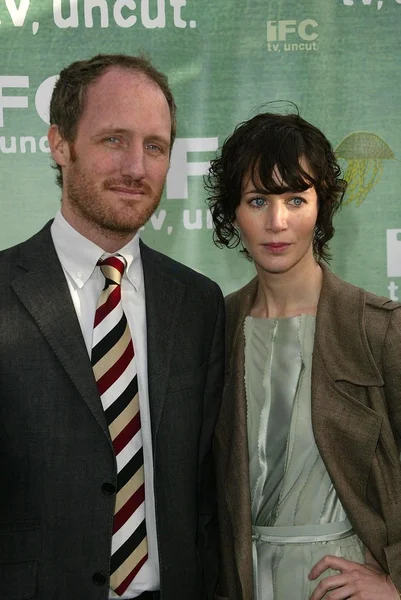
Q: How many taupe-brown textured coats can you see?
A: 1